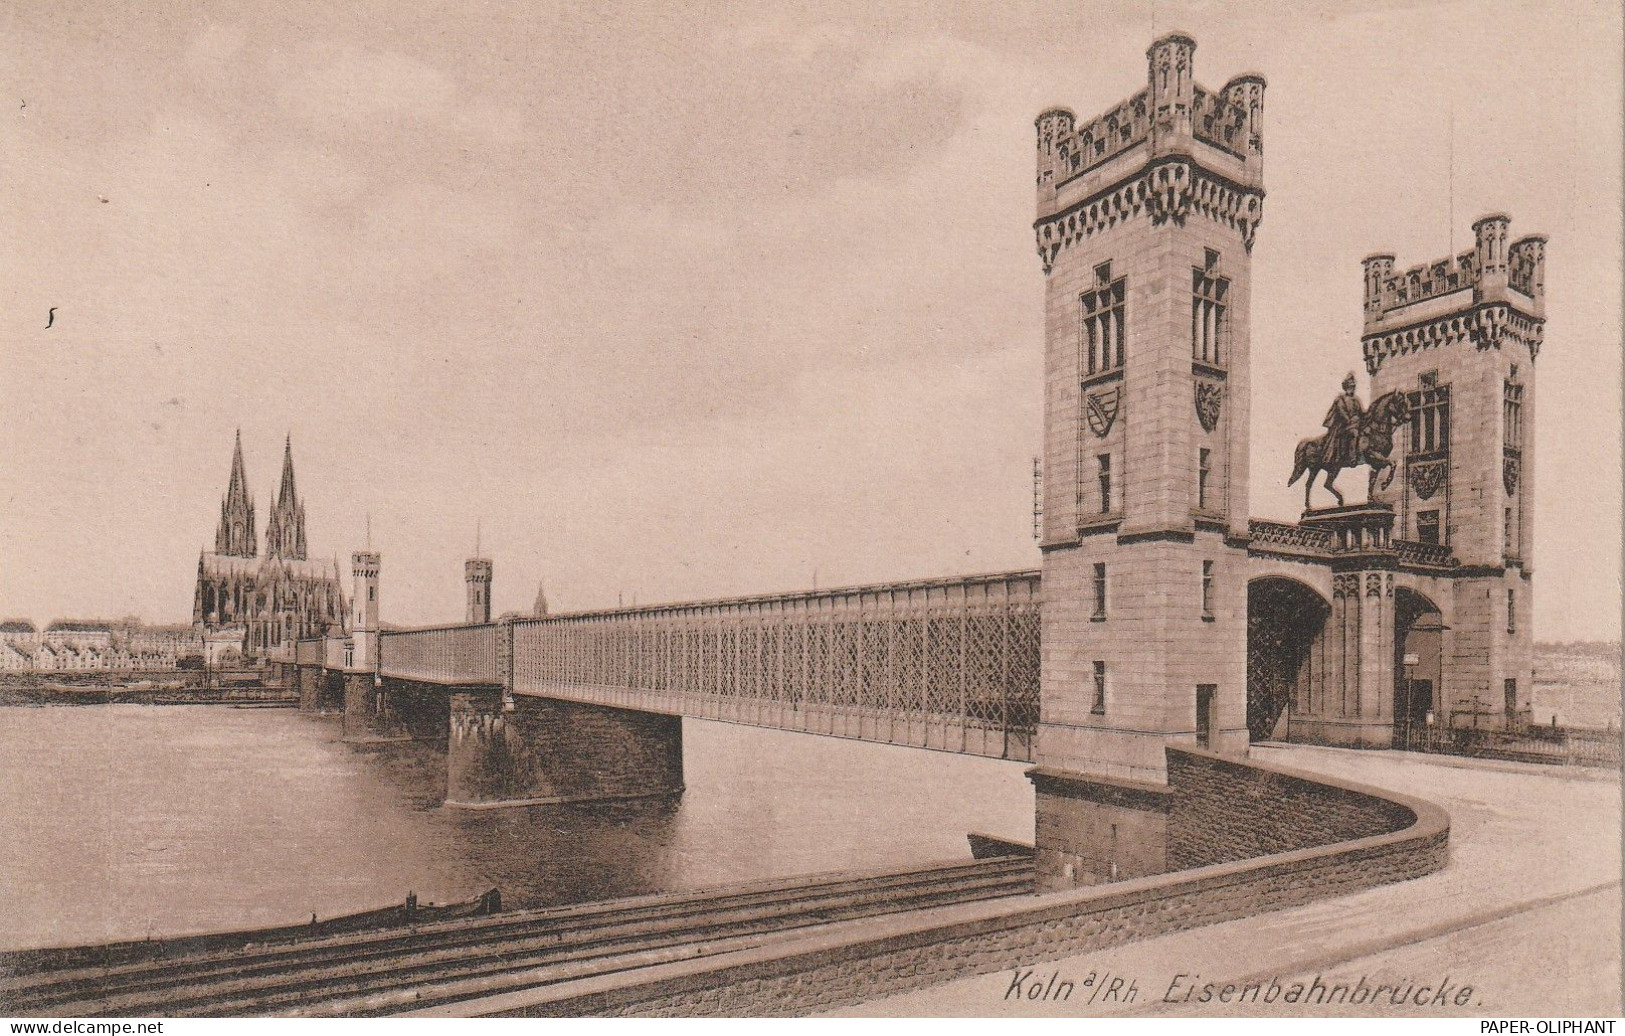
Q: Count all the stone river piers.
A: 3